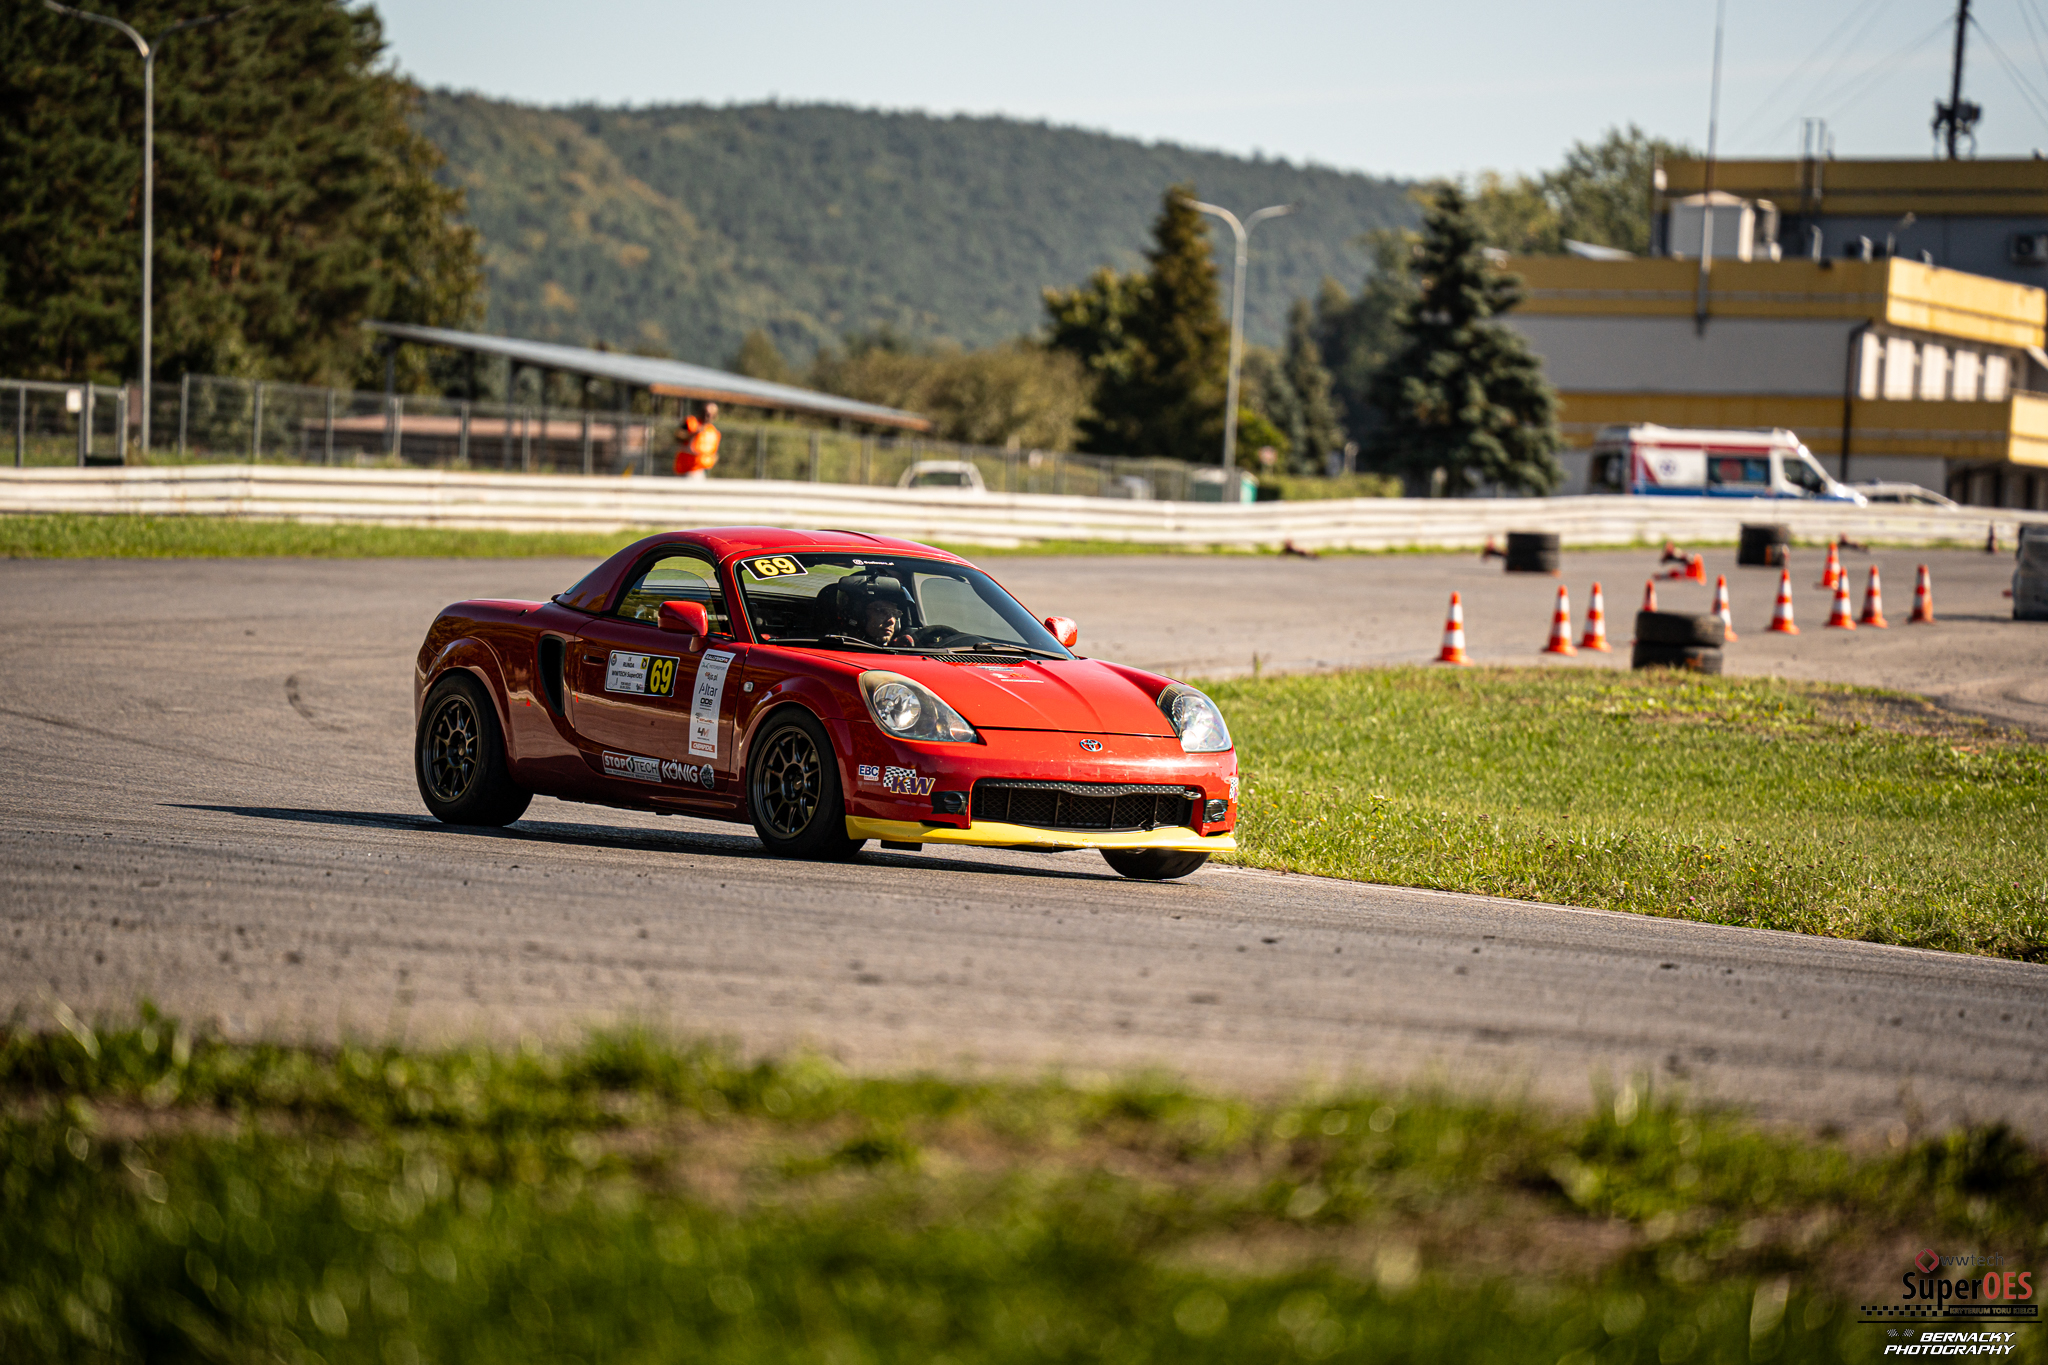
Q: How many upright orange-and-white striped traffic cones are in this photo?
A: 10